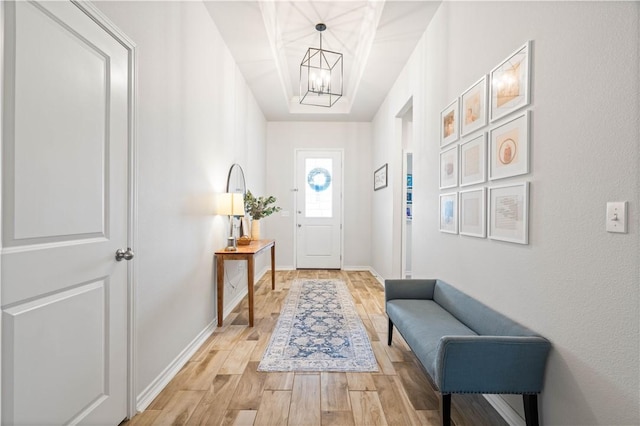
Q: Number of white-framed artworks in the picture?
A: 9